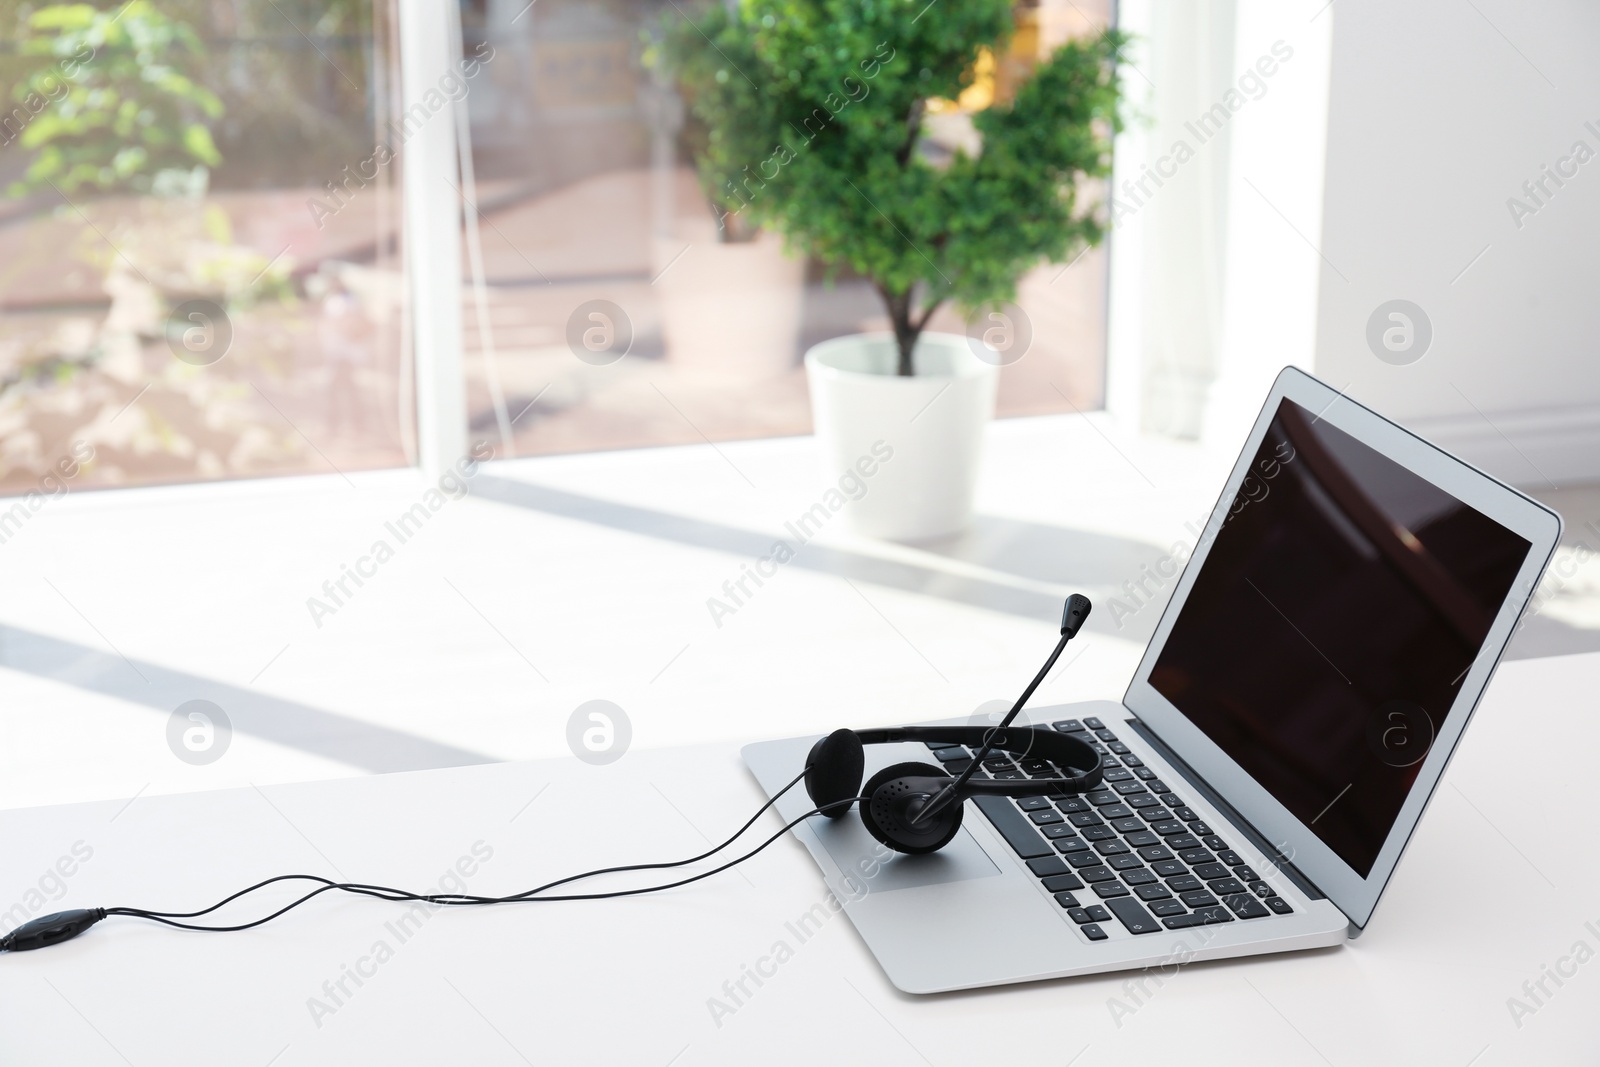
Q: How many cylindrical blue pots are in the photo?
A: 0